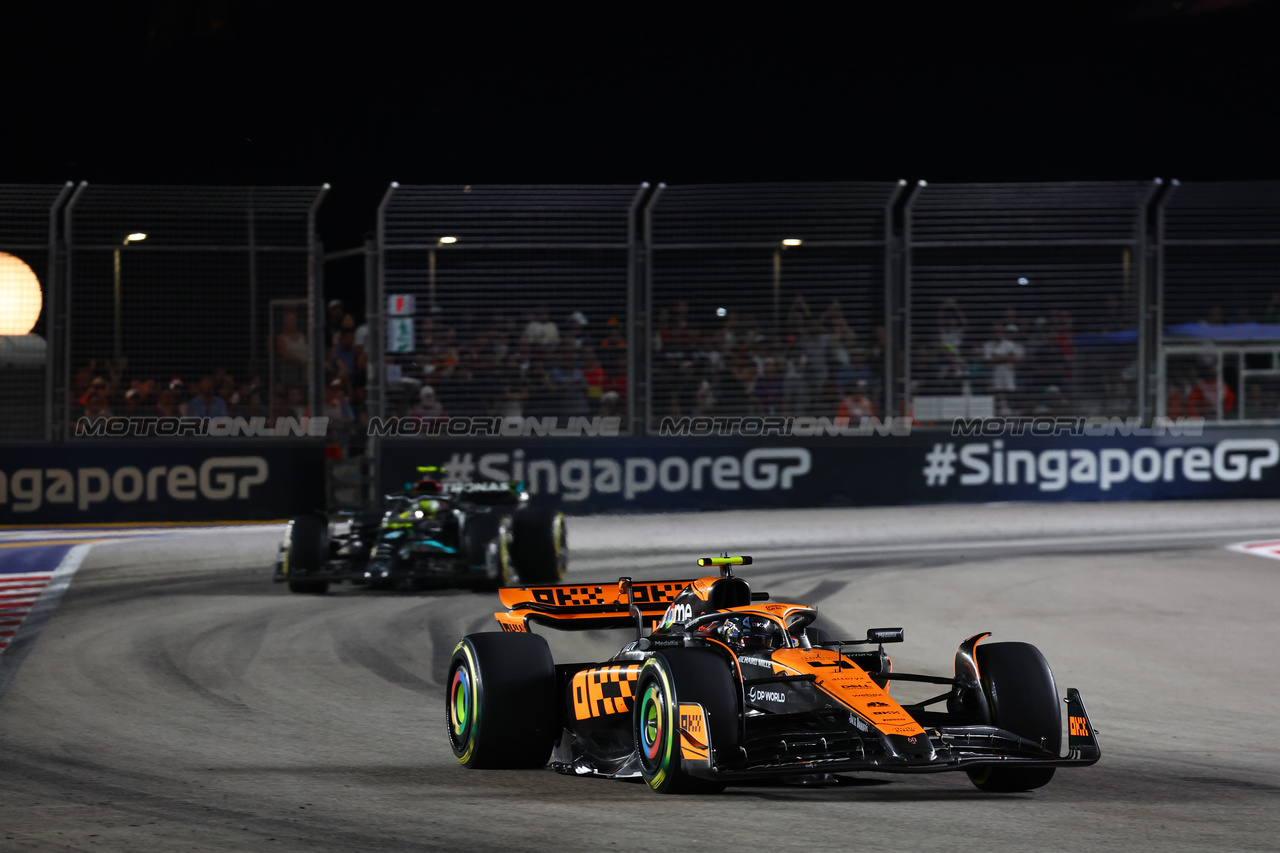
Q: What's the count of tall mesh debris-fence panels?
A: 6